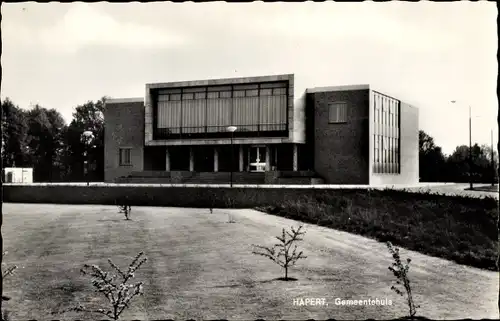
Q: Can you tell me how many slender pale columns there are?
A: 6